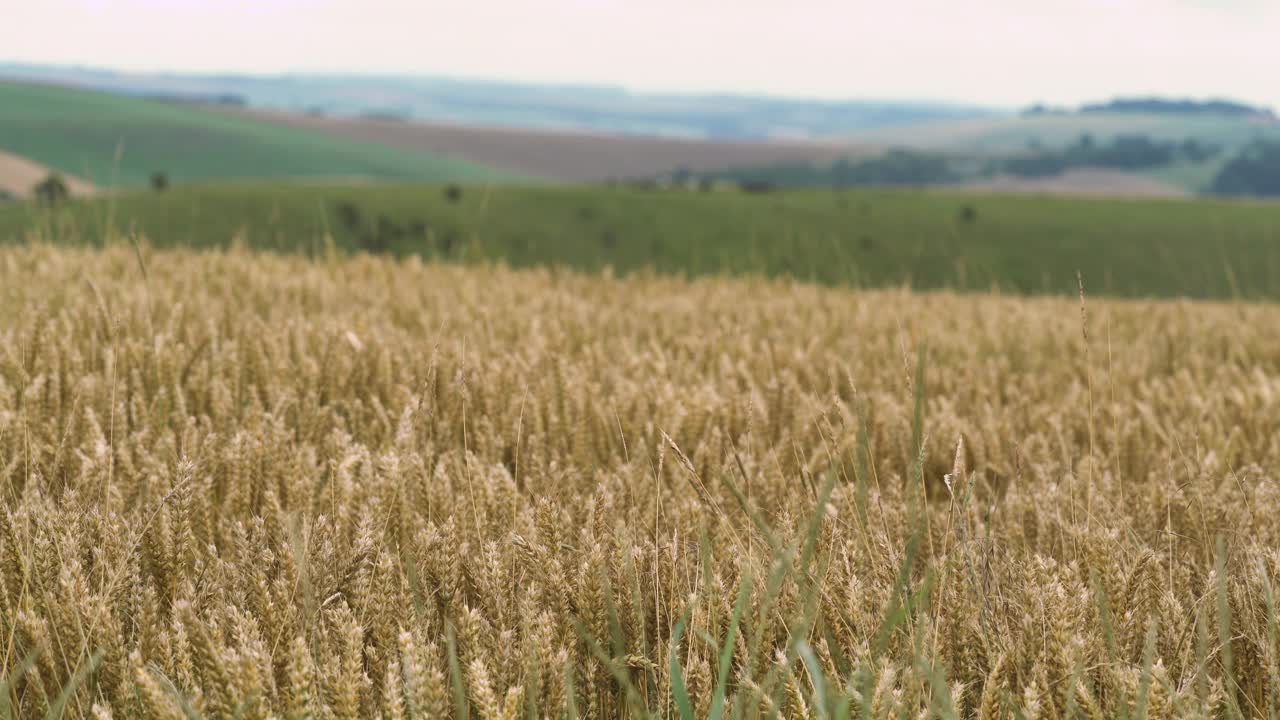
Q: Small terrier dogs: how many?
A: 0